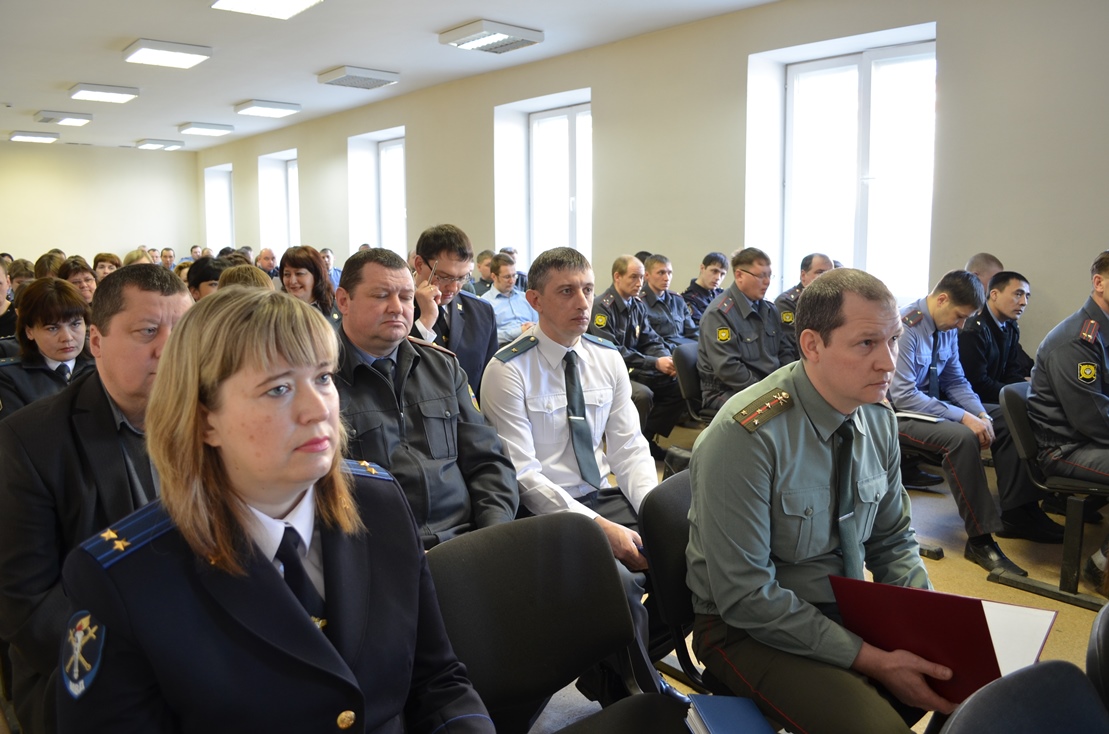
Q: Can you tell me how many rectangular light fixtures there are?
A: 10